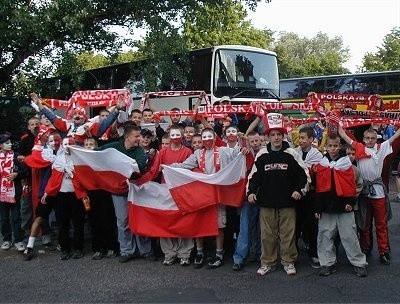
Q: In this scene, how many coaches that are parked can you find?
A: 2